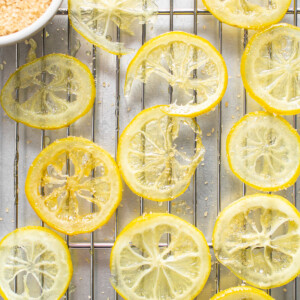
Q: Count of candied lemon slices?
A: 12